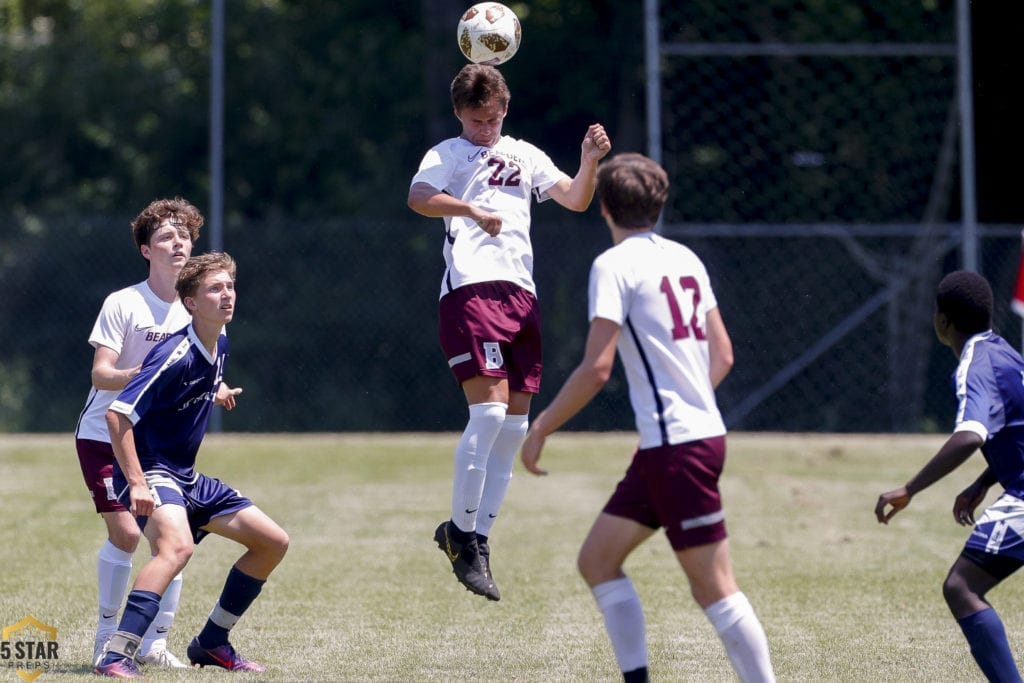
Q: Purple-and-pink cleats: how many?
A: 2